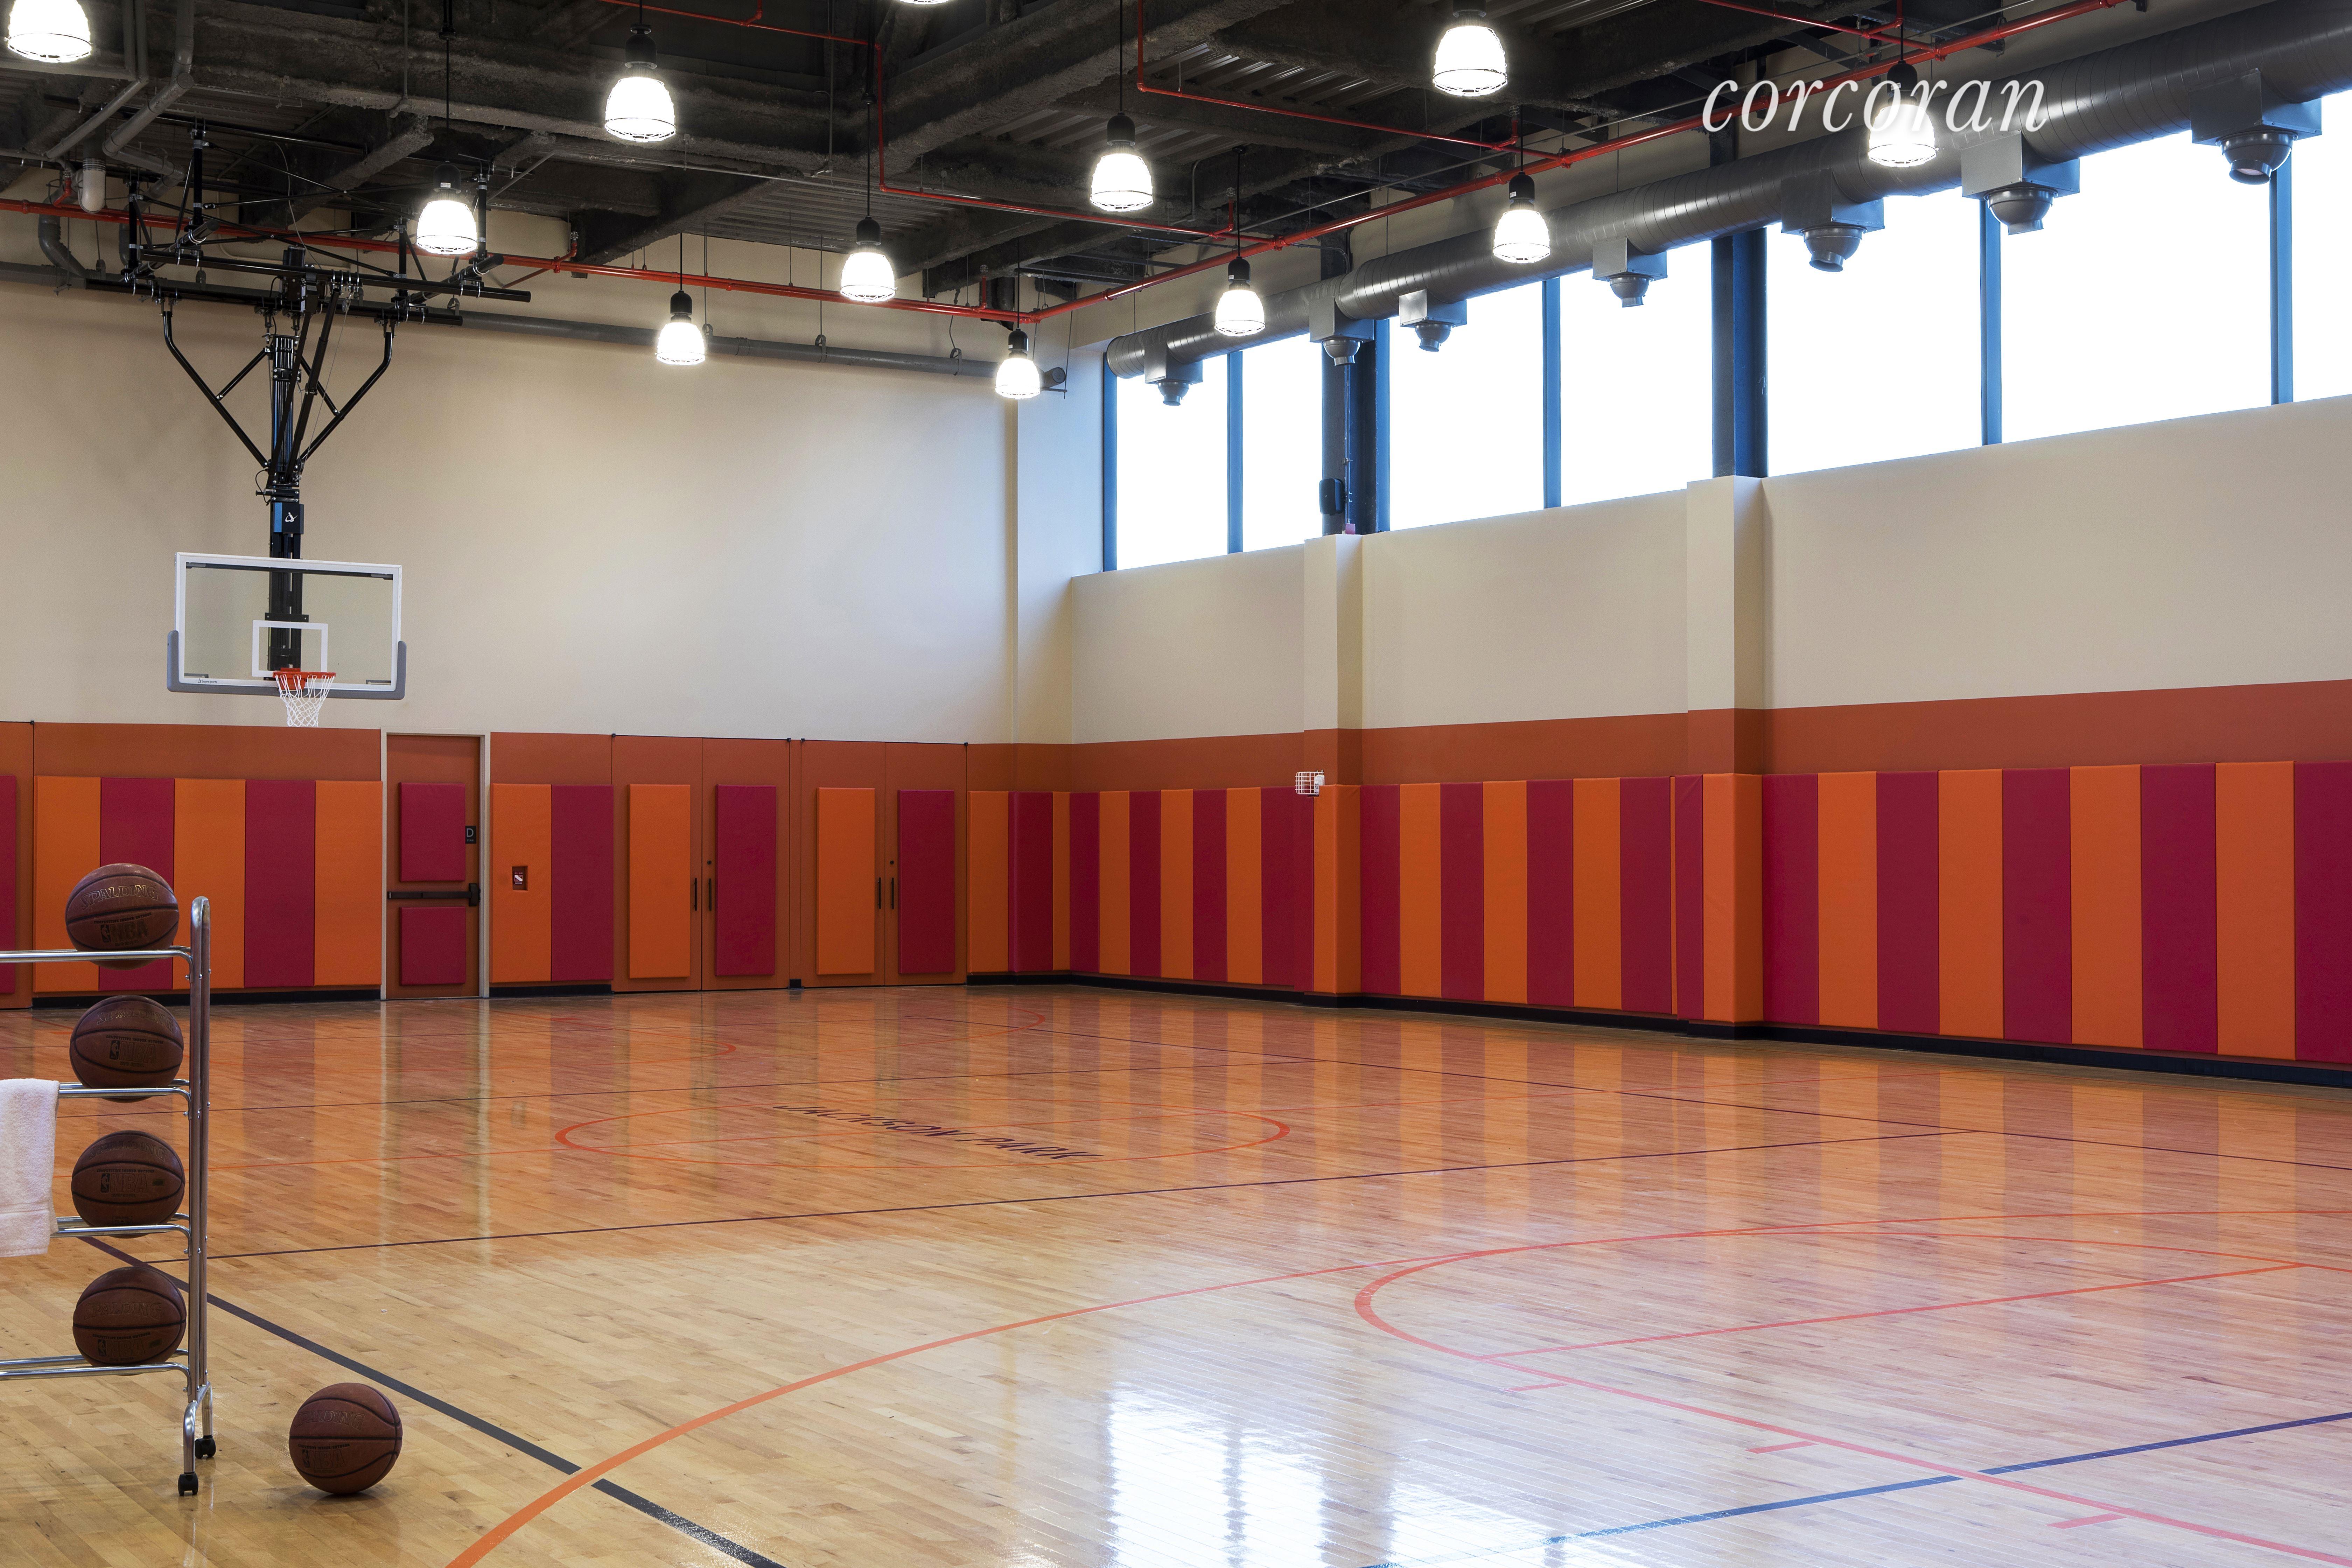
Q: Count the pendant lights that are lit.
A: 12